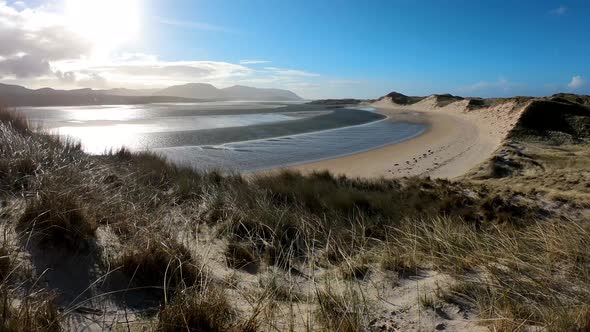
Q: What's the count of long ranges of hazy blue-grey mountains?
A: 1